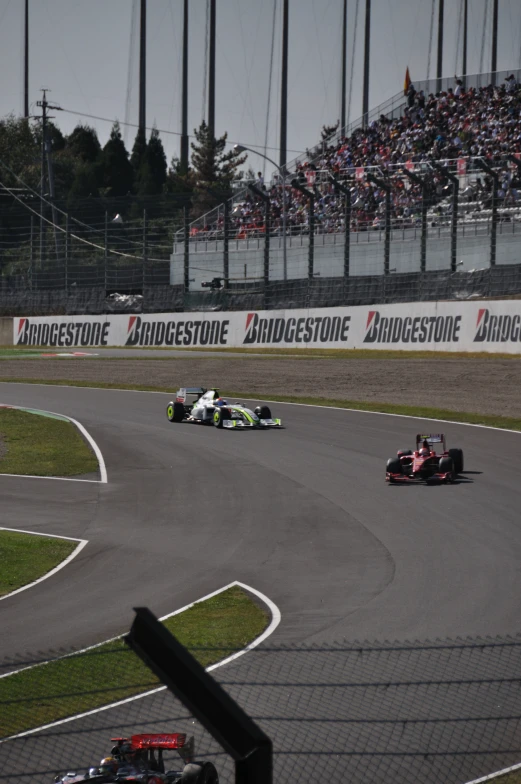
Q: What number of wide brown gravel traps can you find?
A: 1